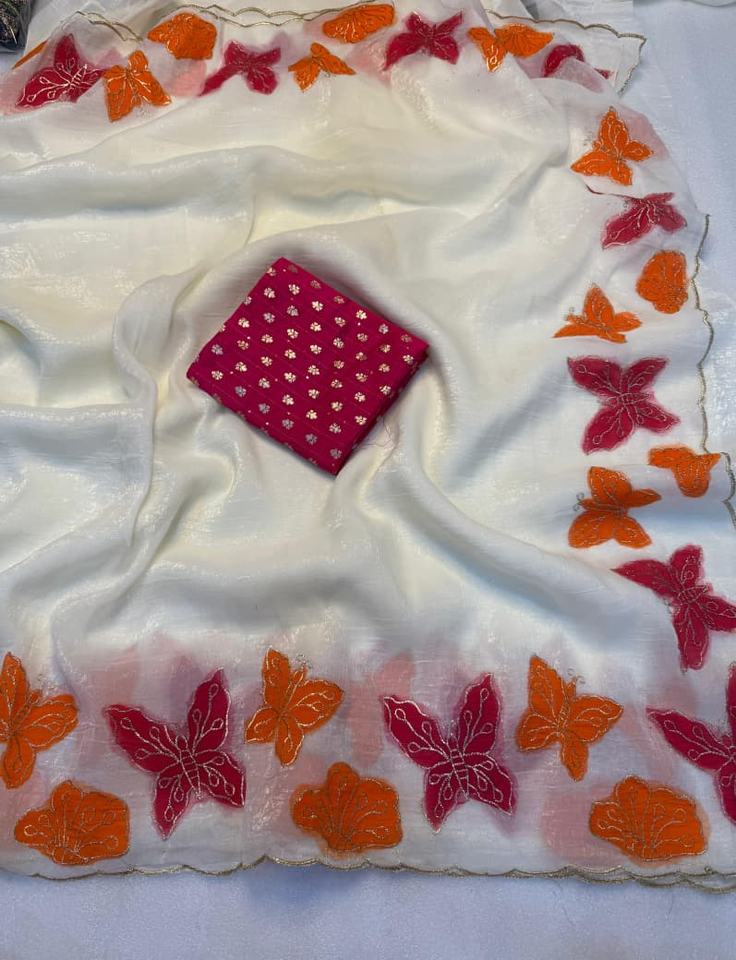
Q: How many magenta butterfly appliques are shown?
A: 10